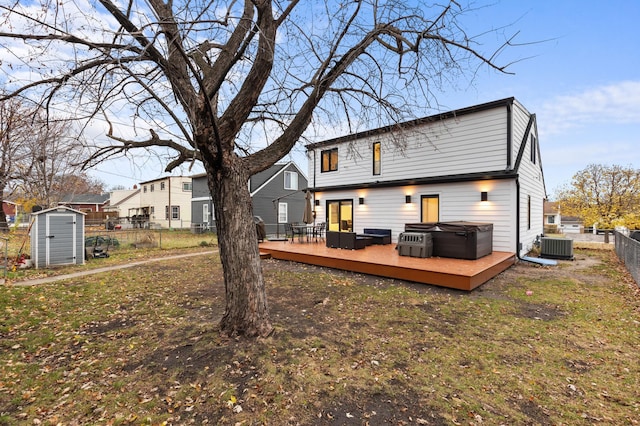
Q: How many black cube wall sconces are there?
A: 4